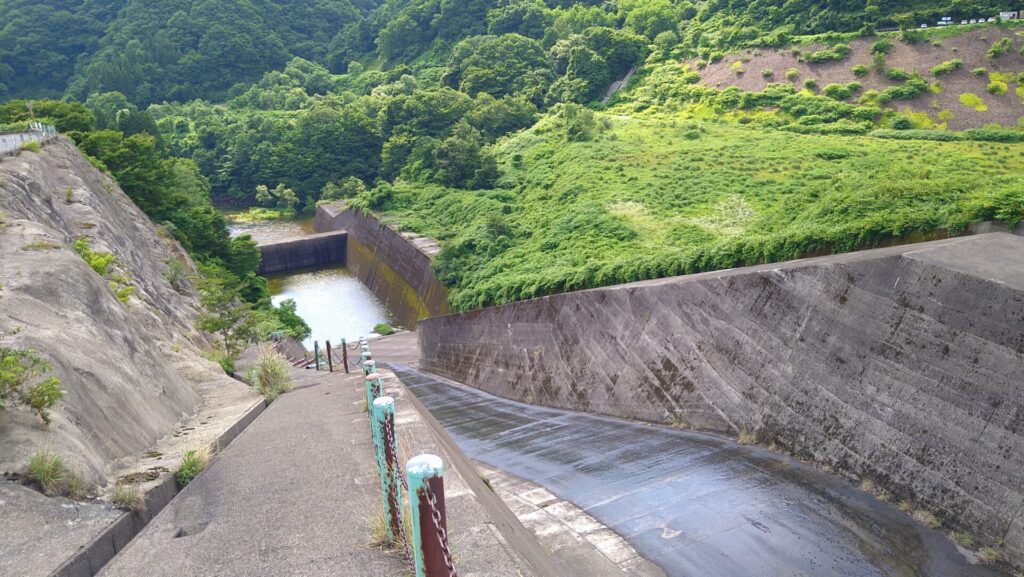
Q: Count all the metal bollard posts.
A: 11